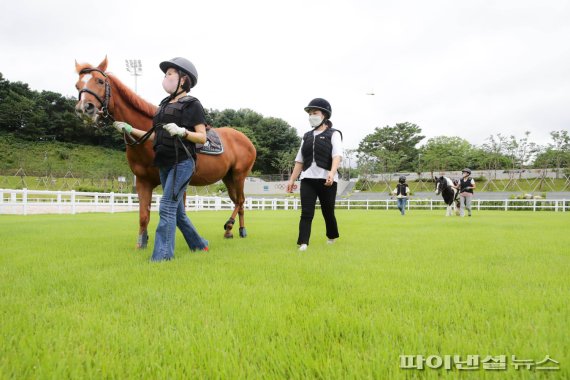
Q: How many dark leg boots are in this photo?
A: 3